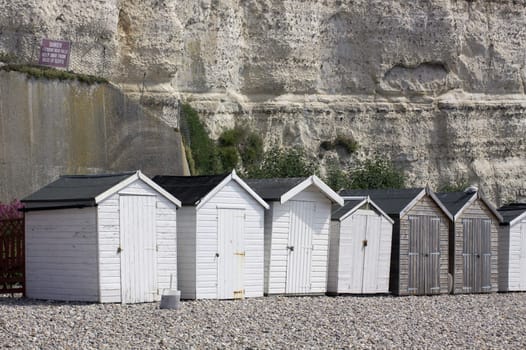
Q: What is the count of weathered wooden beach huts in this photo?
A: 2